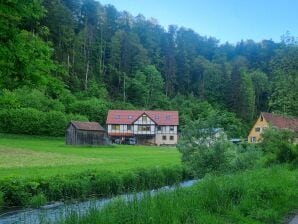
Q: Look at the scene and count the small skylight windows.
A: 4